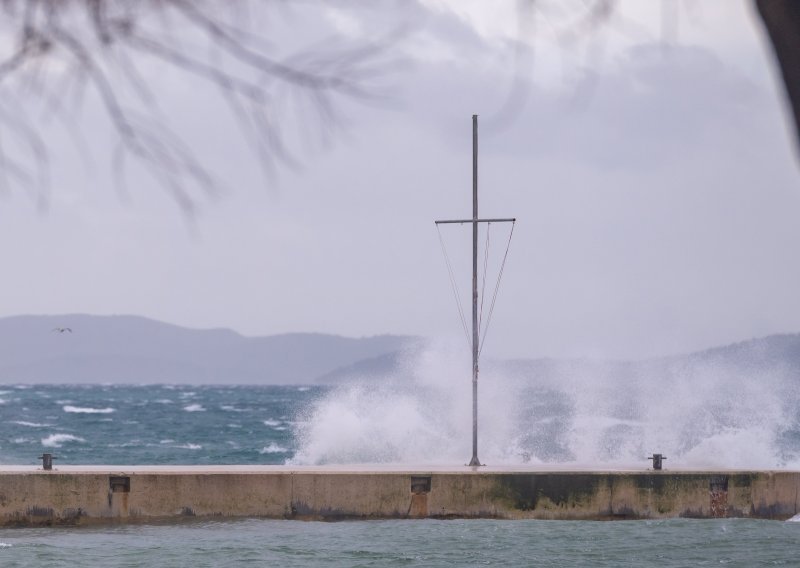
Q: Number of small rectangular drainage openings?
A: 3